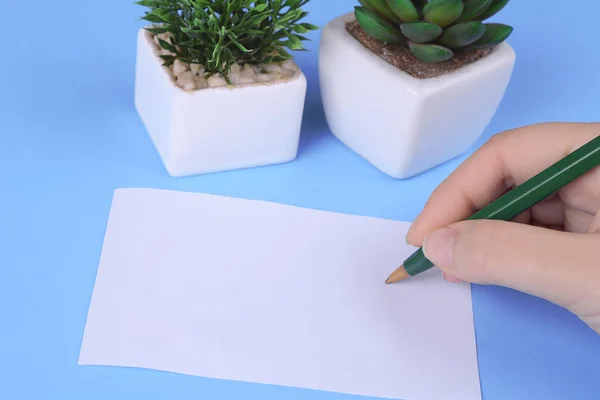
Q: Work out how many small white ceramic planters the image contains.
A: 2